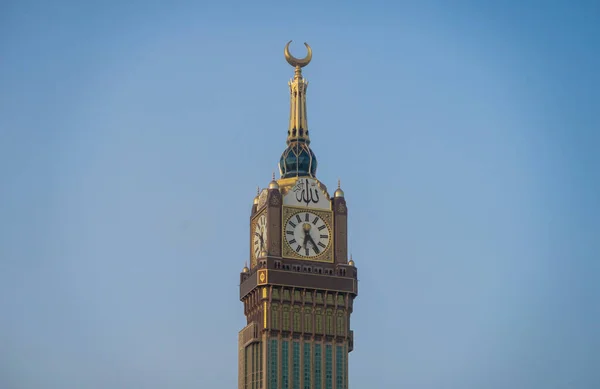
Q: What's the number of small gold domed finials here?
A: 6